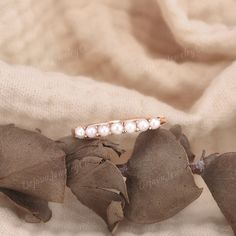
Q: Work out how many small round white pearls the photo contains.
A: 7